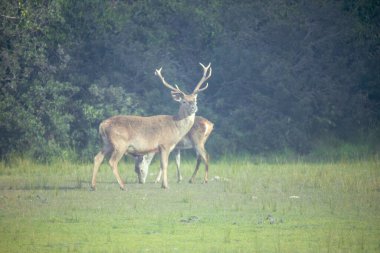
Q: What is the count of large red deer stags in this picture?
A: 1